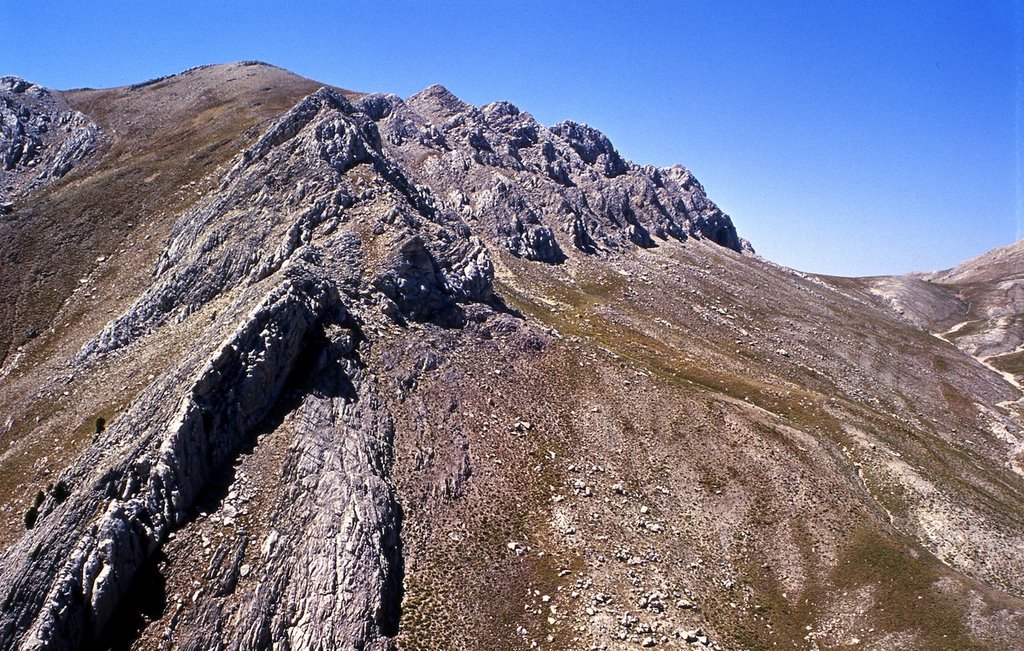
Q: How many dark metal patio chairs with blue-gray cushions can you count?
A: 0